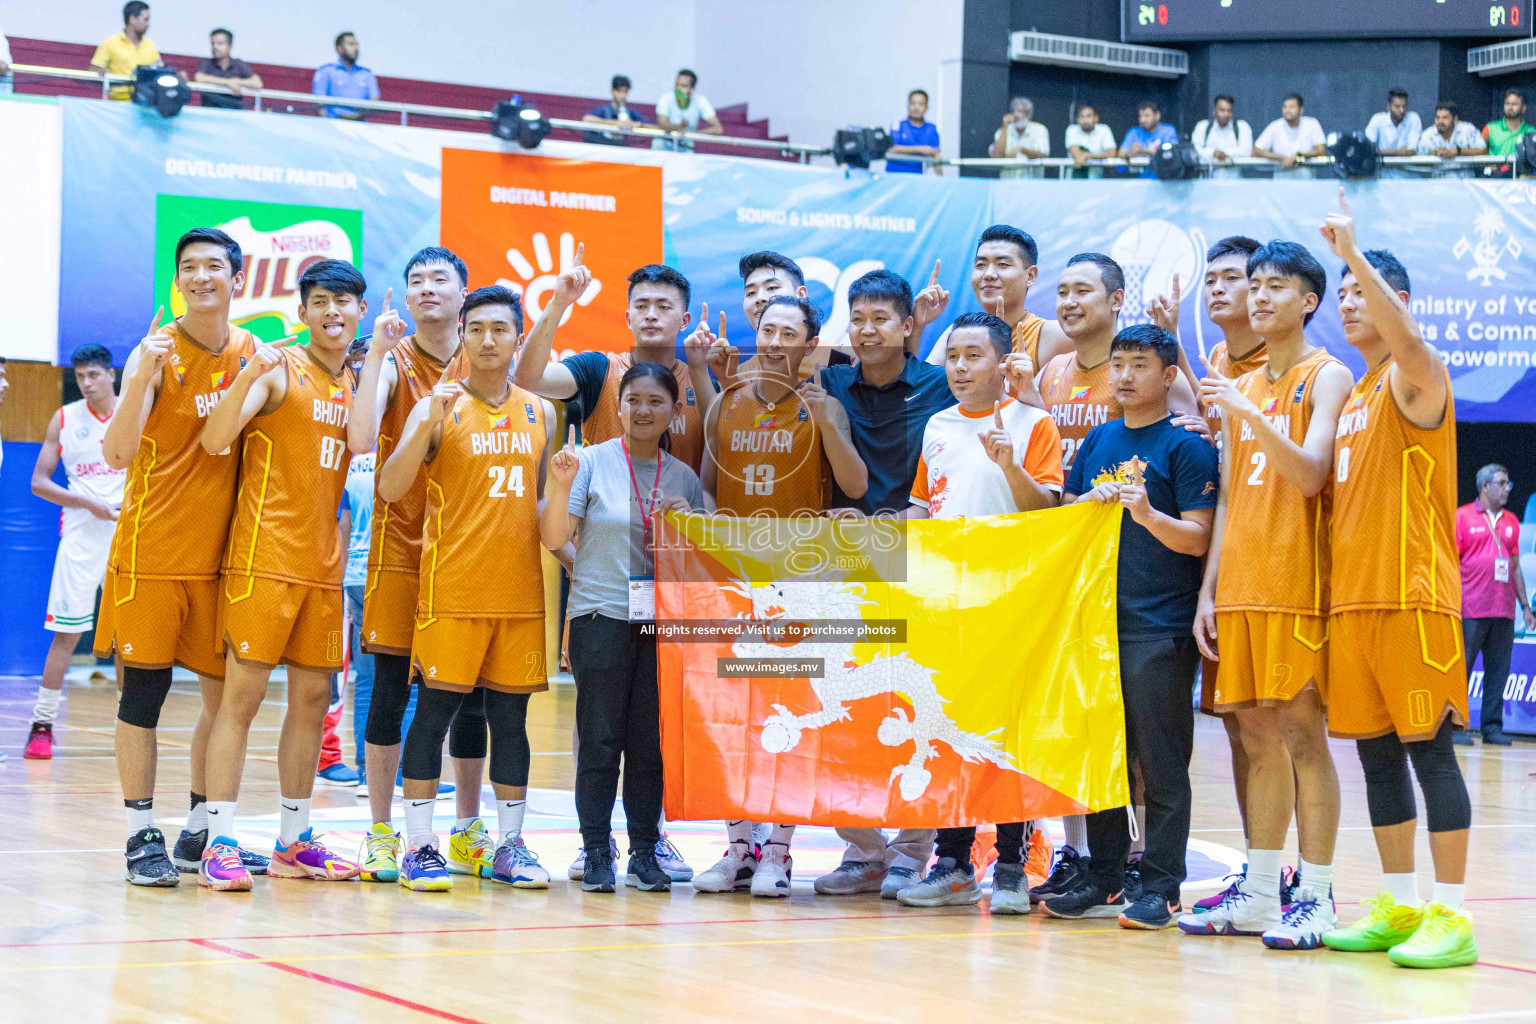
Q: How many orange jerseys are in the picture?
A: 12